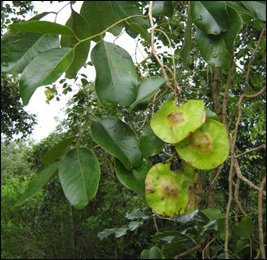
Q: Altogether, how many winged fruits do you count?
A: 3